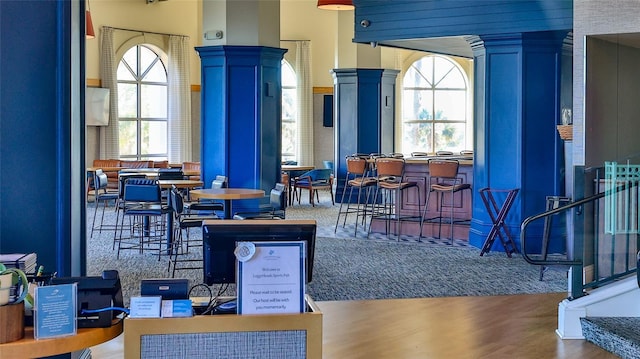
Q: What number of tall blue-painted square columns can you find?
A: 3